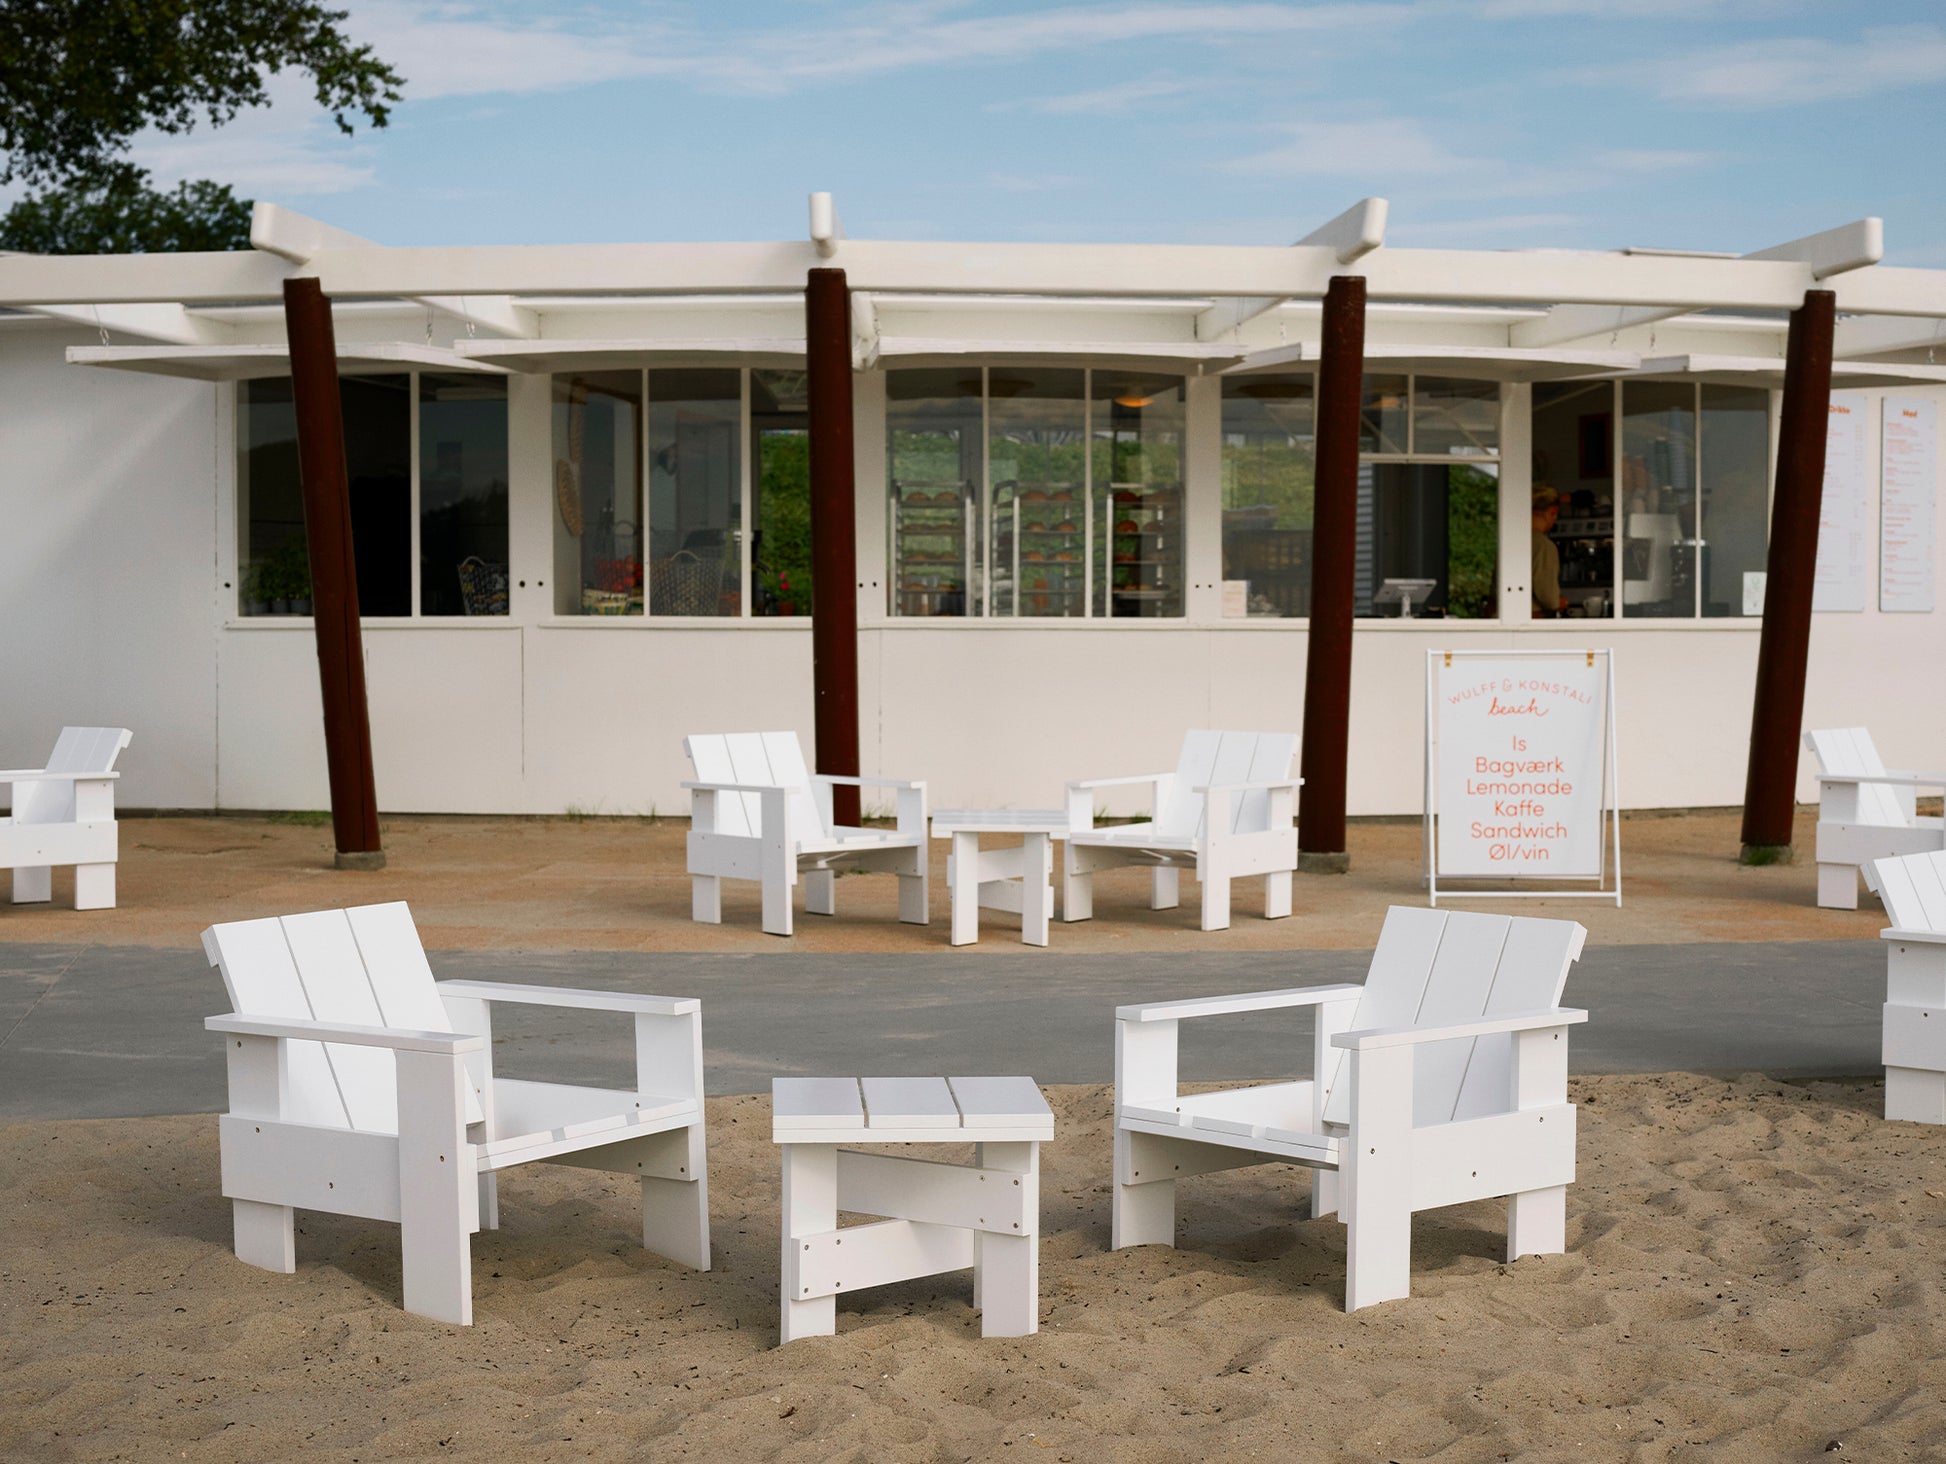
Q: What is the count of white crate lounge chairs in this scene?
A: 7